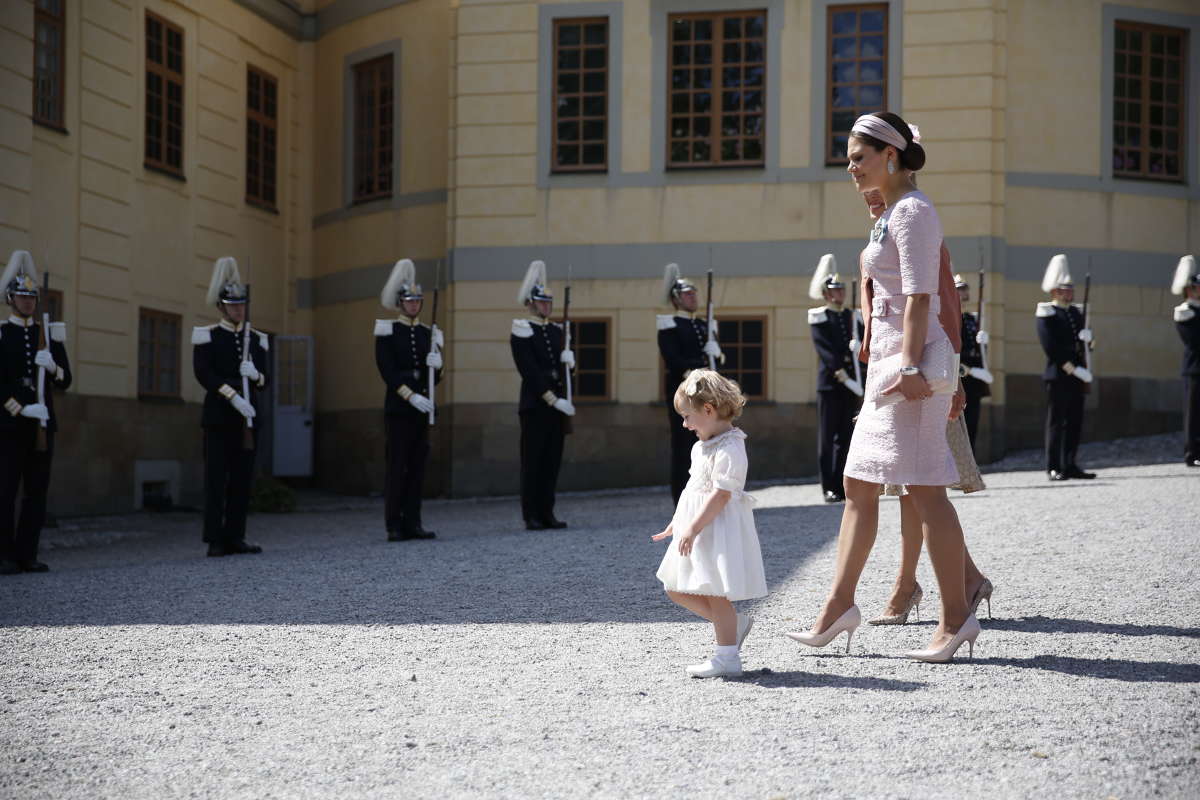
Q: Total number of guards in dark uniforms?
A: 9